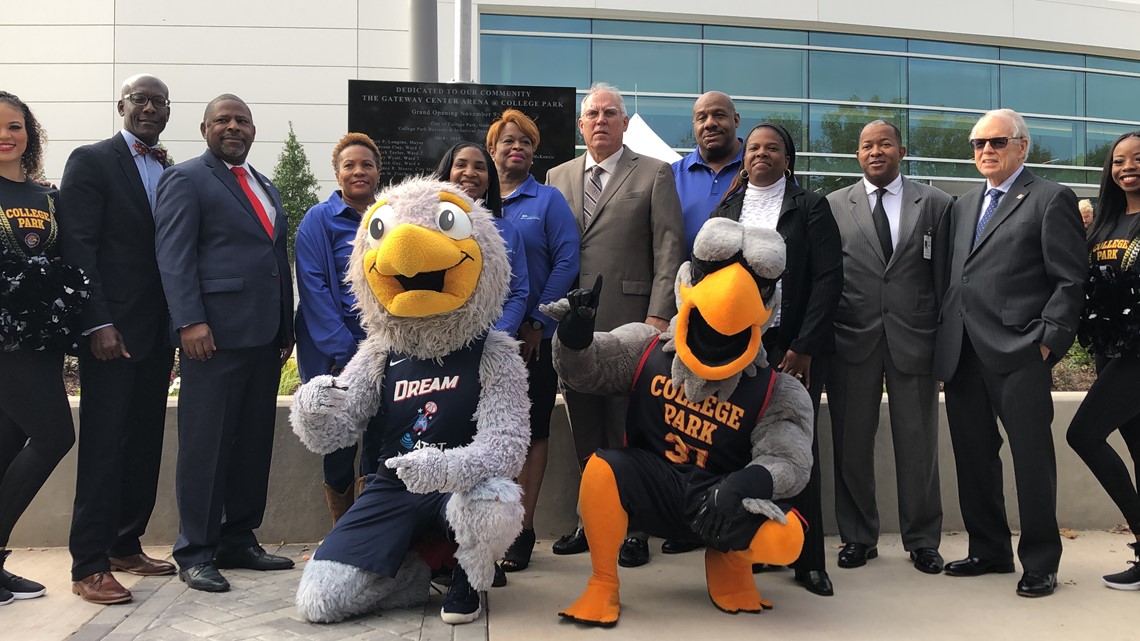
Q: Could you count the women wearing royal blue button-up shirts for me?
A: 3